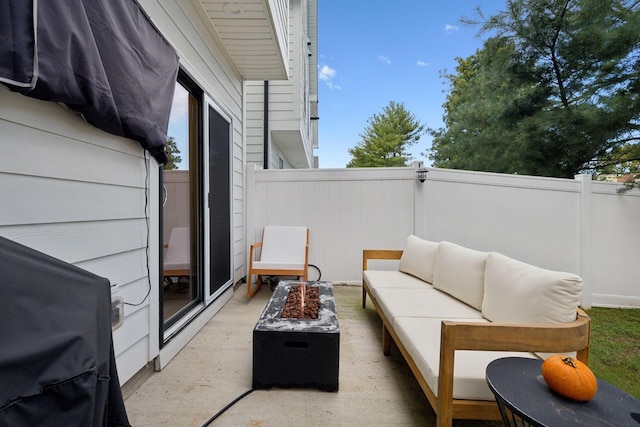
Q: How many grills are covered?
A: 1